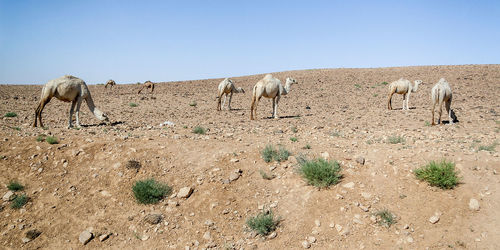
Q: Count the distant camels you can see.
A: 2